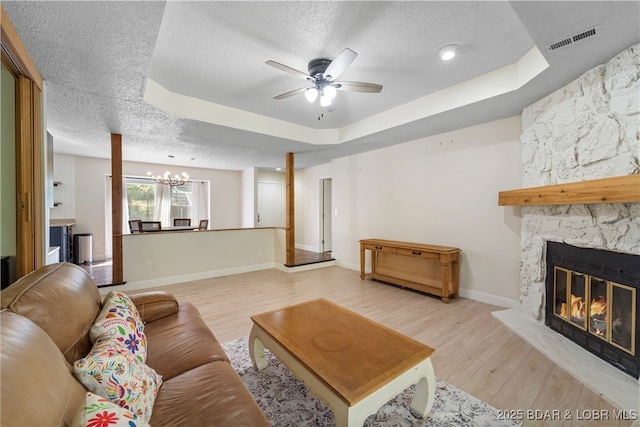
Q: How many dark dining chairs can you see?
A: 4